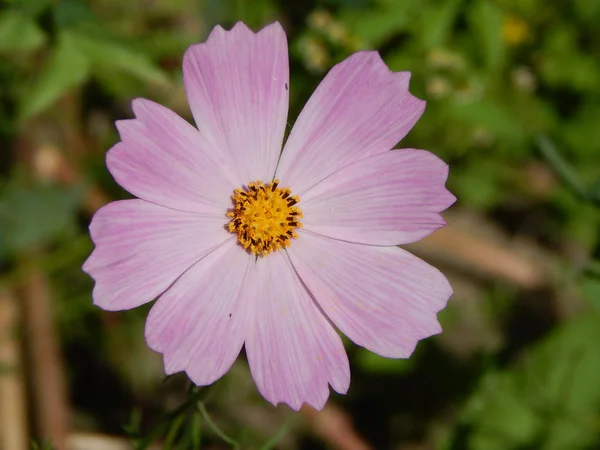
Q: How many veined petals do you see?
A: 8